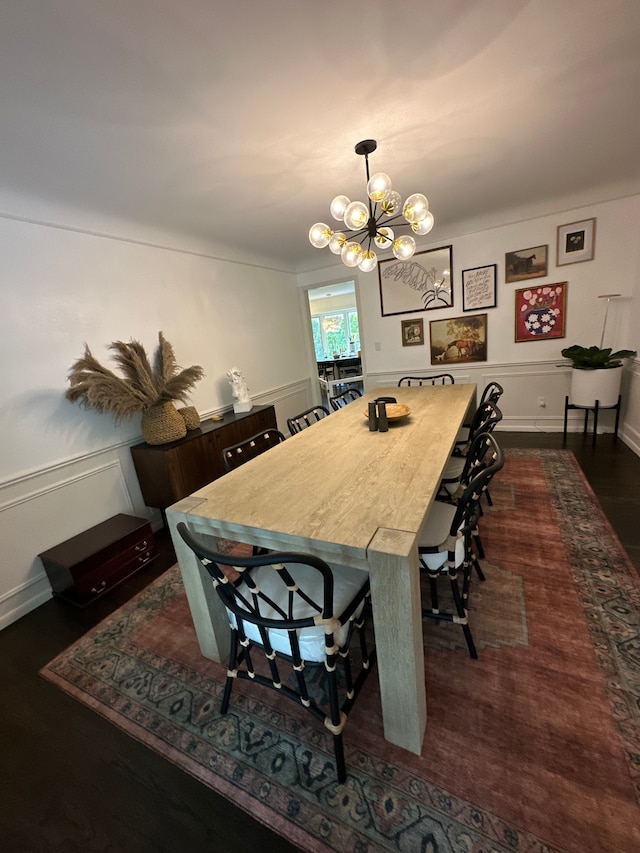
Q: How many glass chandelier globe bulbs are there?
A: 12